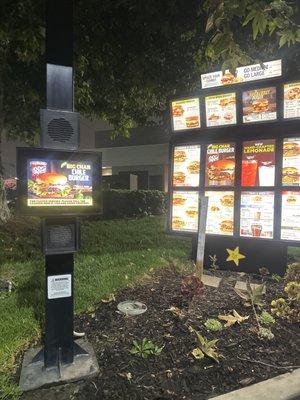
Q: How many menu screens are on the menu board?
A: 12